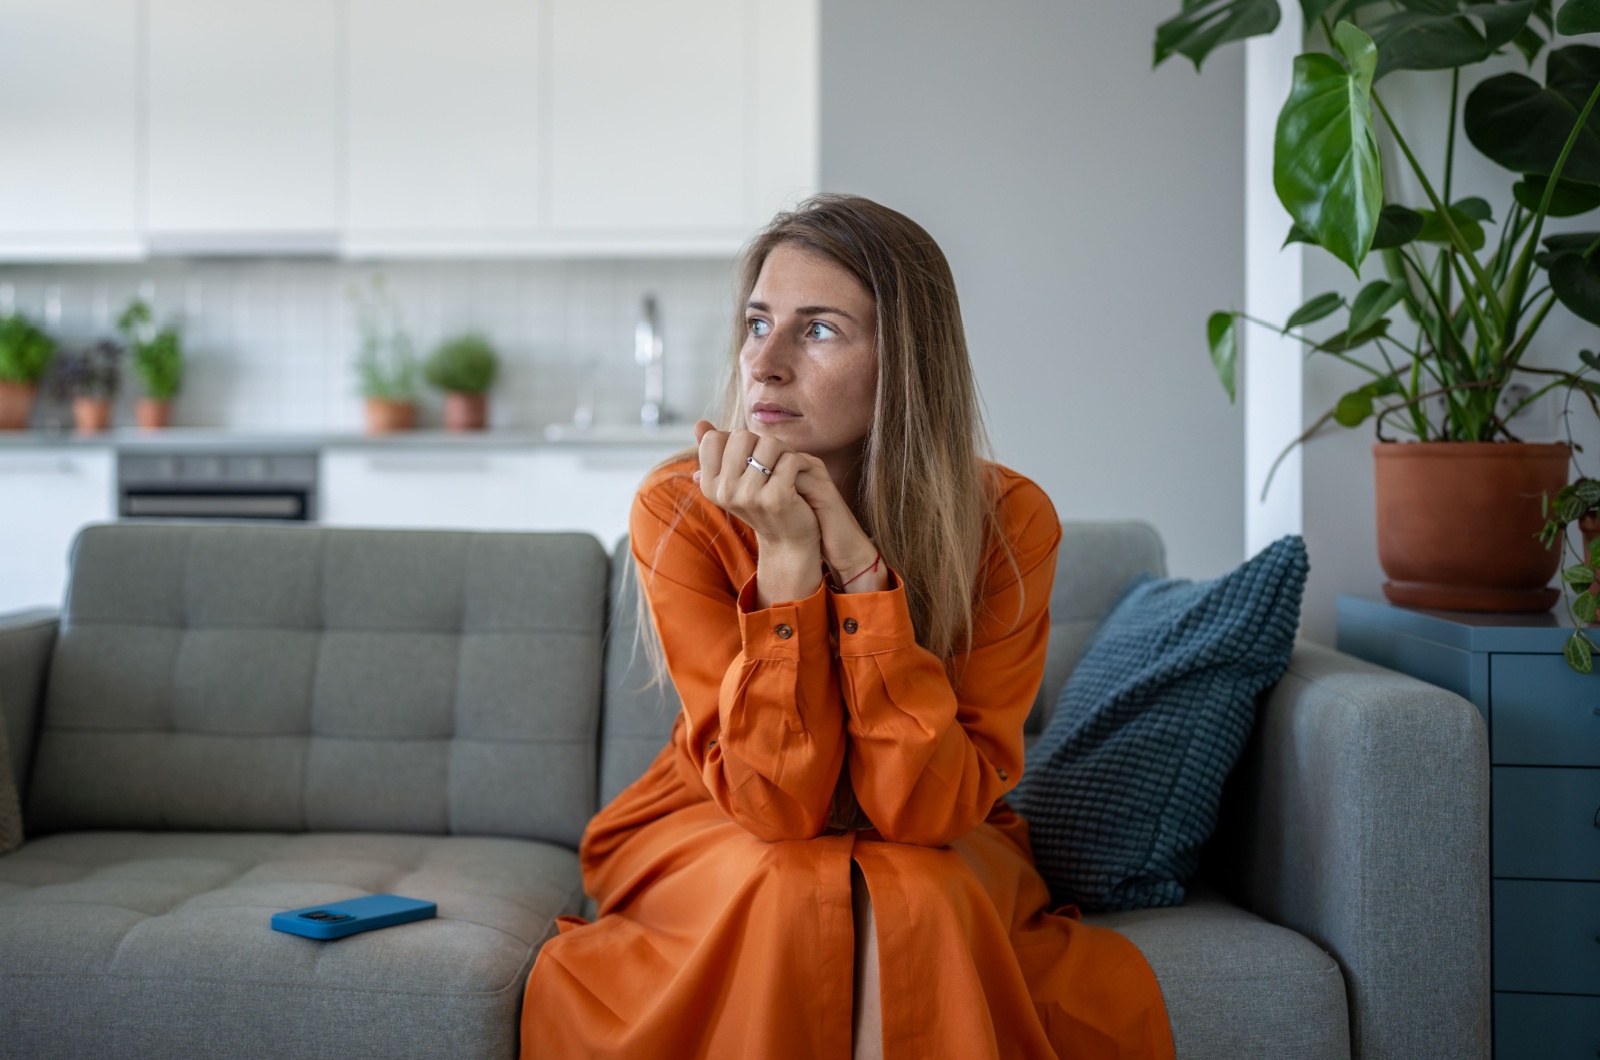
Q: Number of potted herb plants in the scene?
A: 5